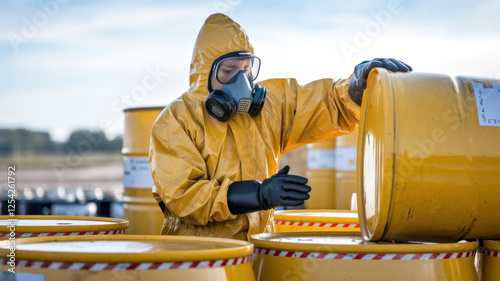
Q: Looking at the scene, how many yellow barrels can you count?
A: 9